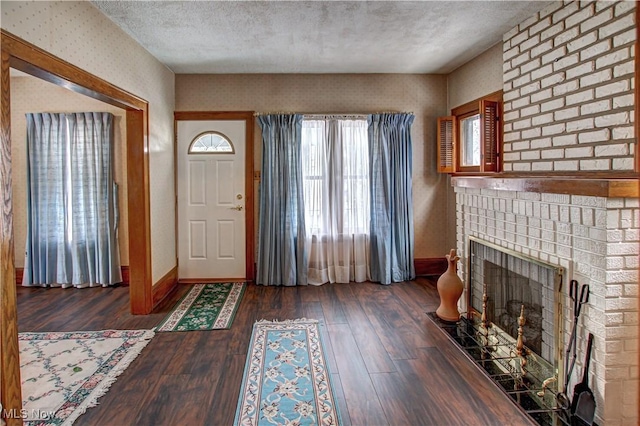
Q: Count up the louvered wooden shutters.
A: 2